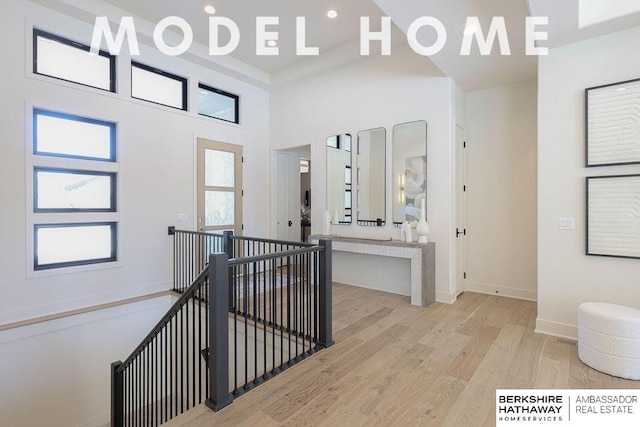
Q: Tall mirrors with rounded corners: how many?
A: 3